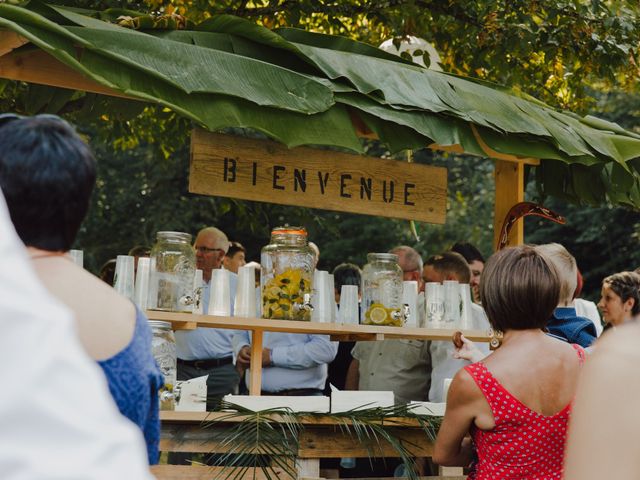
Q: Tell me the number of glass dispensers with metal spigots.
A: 4